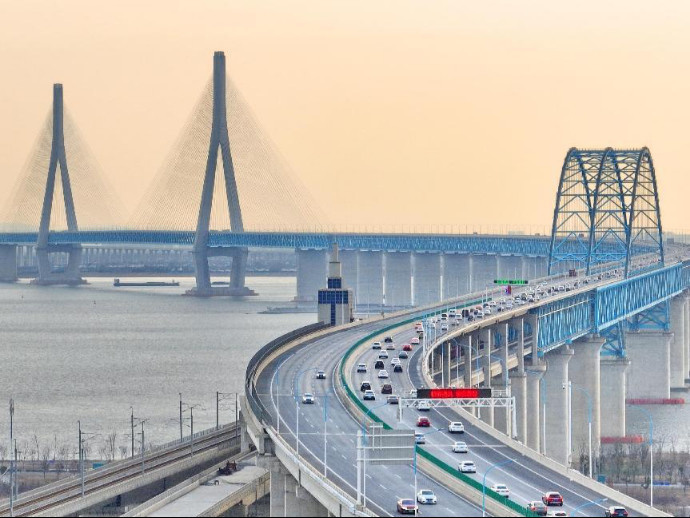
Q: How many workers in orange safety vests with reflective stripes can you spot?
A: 0